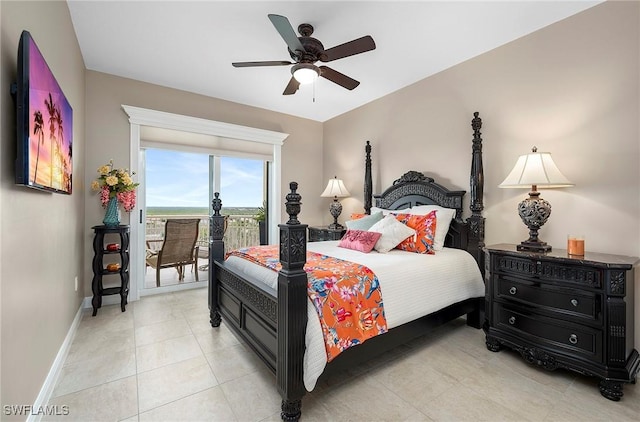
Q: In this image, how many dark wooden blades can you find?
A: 5